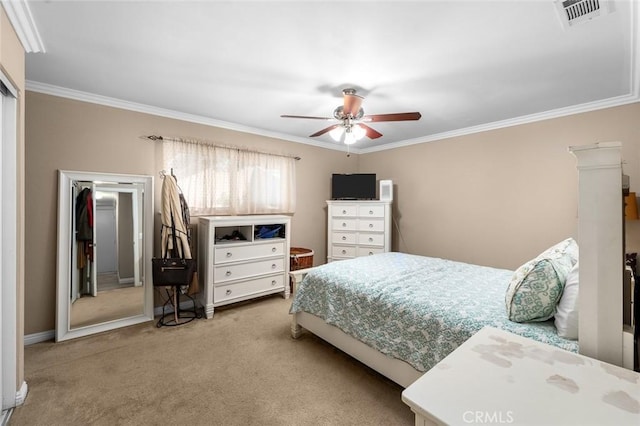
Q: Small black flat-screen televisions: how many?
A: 1